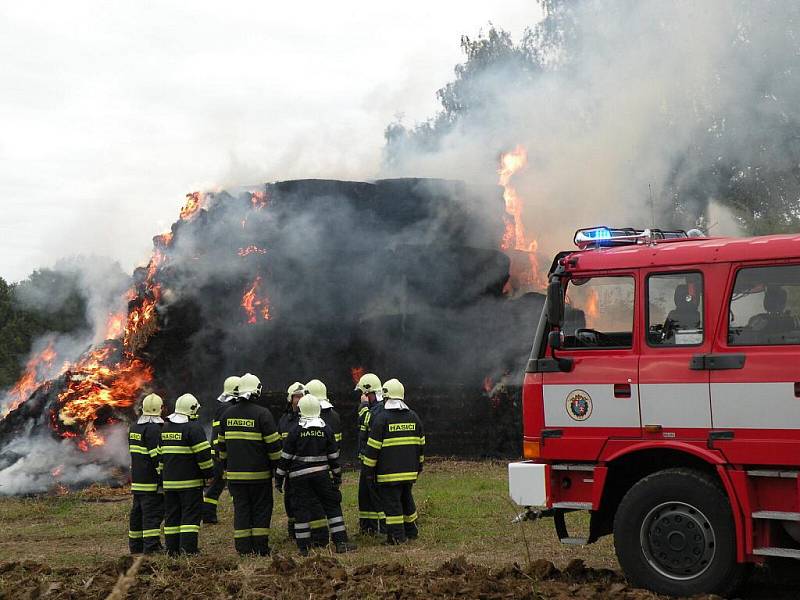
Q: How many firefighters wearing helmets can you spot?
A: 9